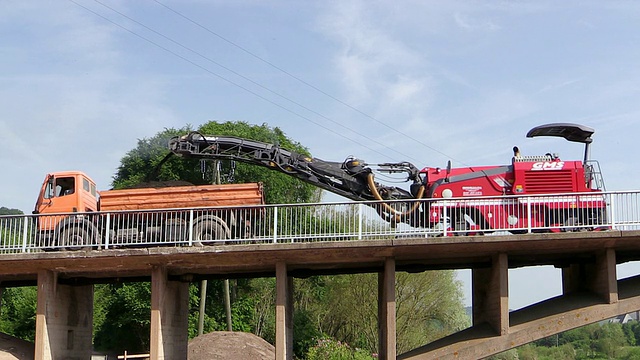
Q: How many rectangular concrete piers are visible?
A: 6